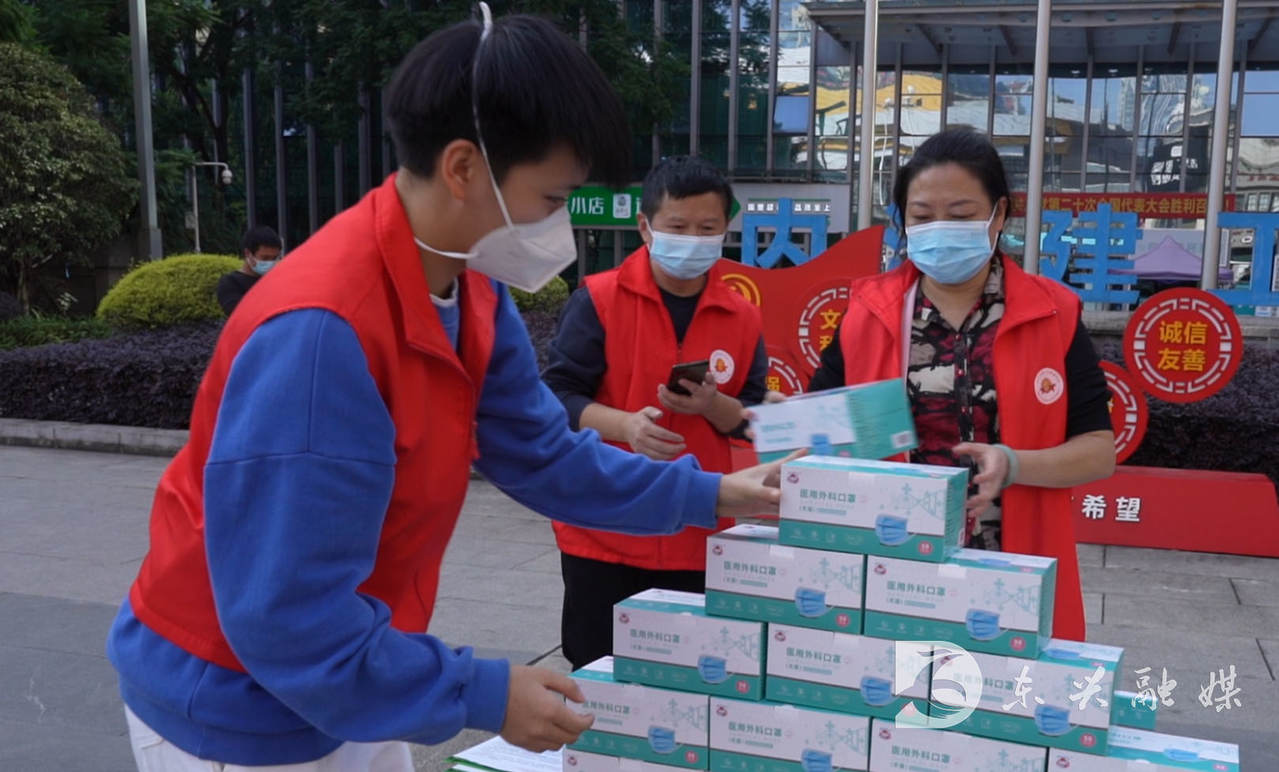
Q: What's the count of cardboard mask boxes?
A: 13